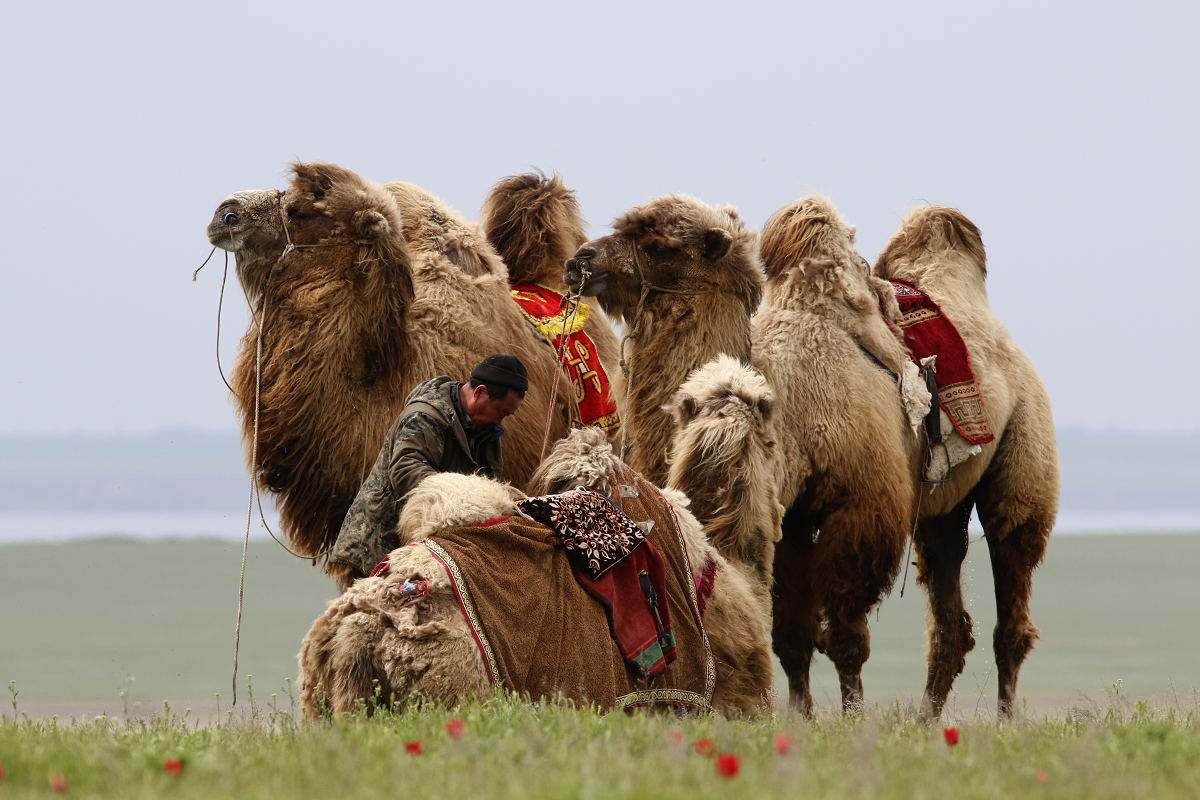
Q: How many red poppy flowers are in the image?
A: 11